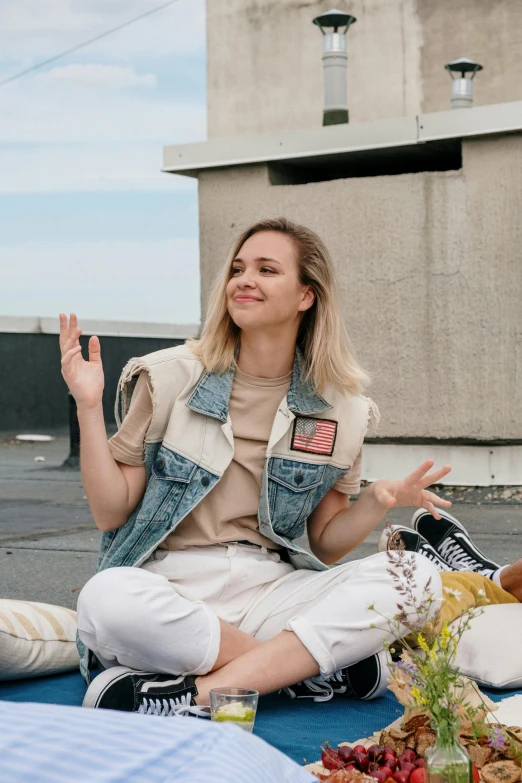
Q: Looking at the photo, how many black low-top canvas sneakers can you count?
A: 4